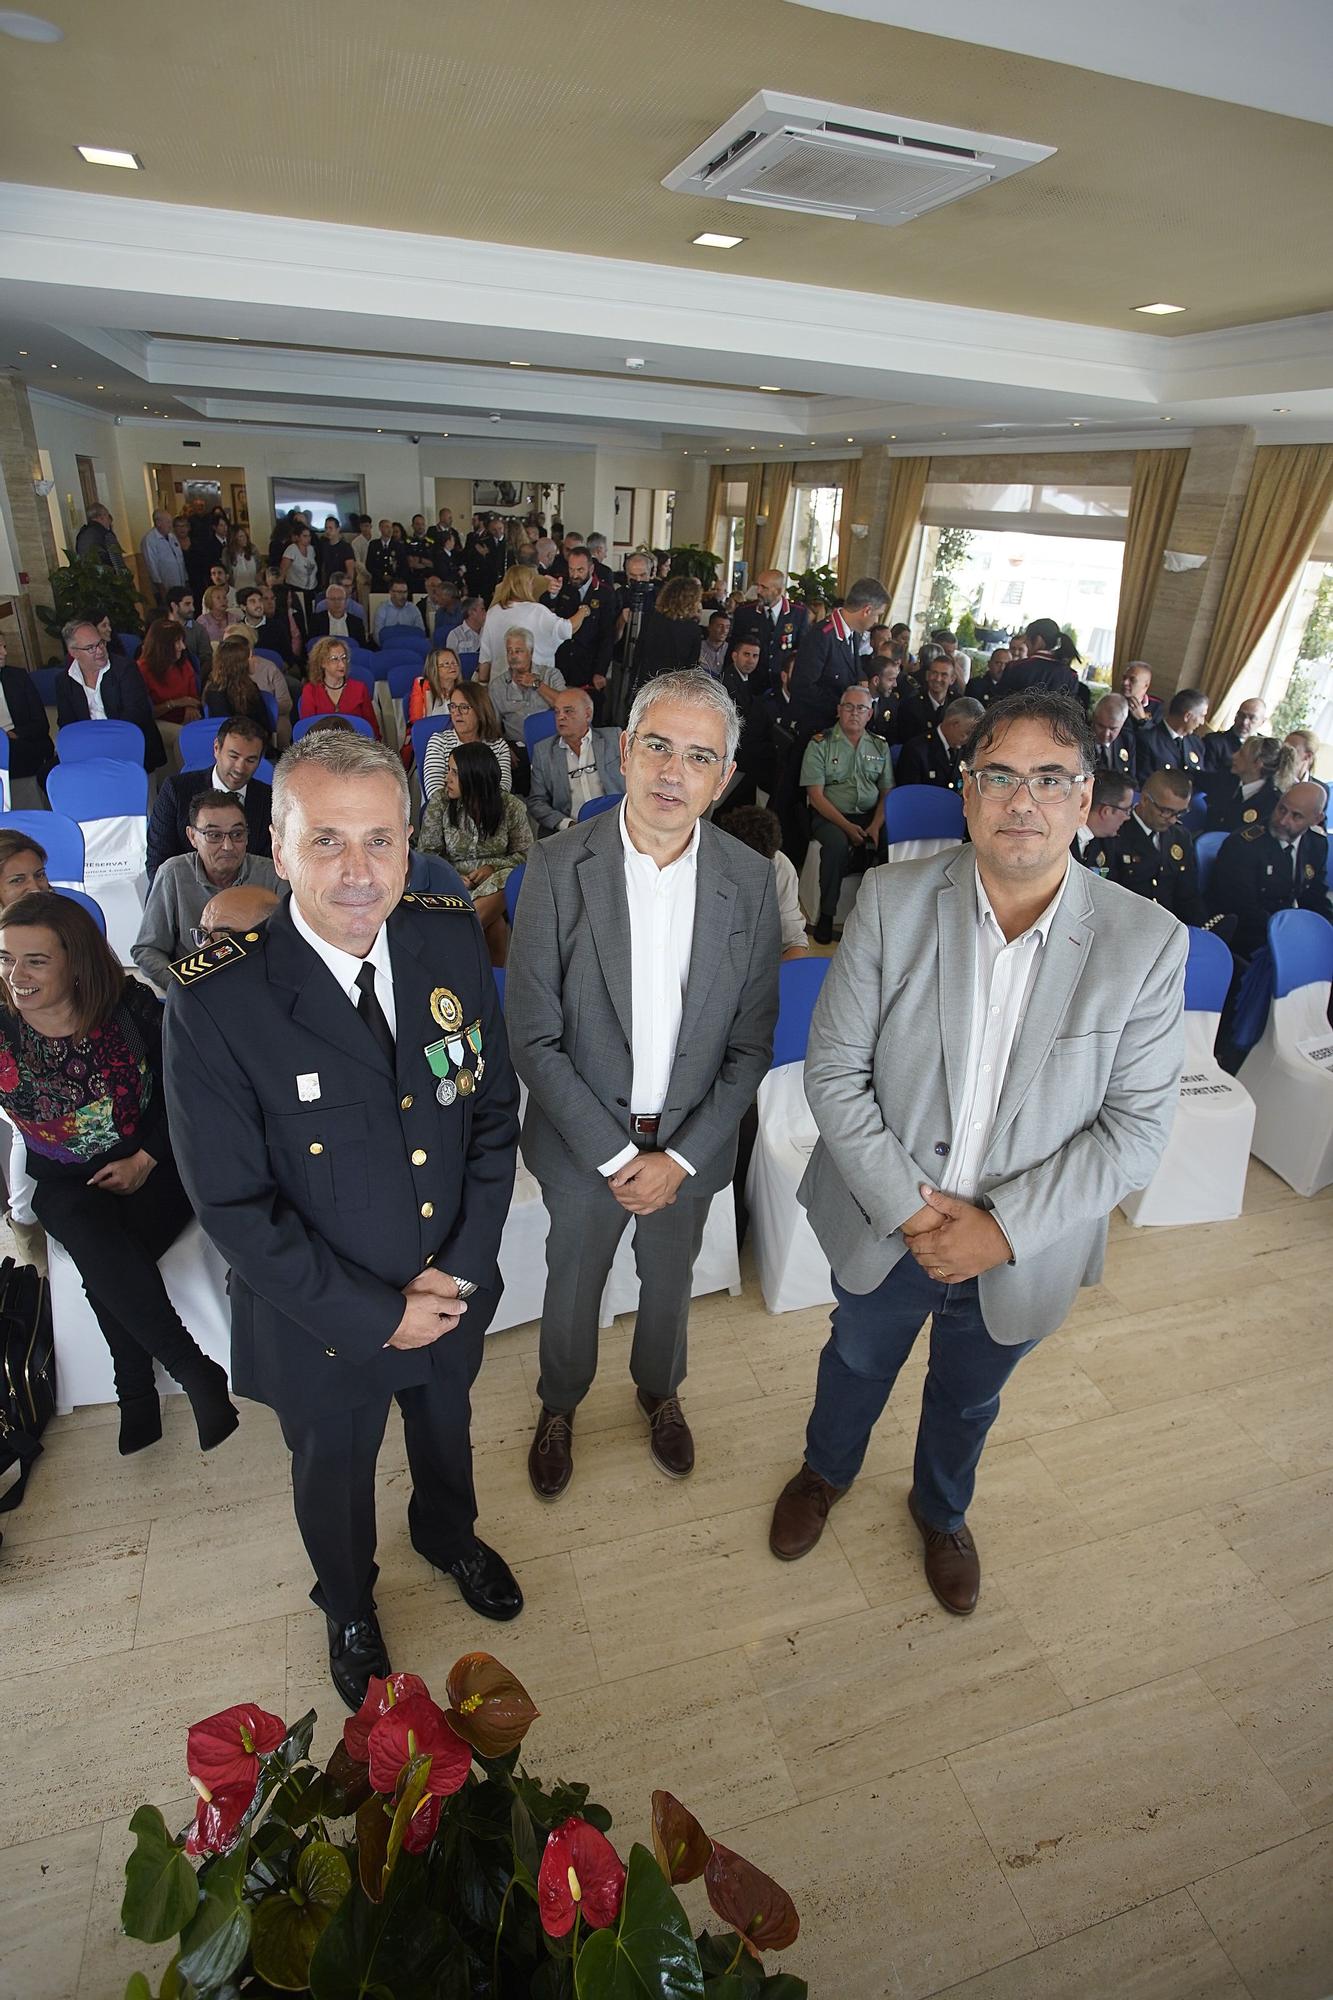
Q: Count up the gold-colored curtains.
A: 7